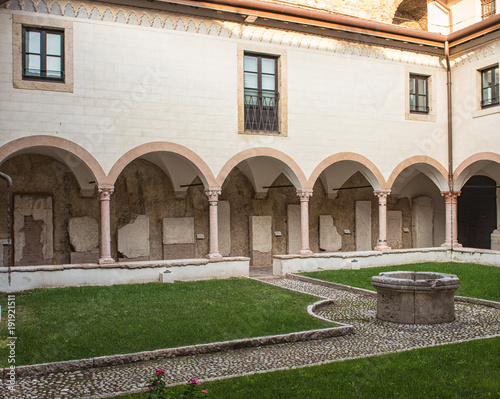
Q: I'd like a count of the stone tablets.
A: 11